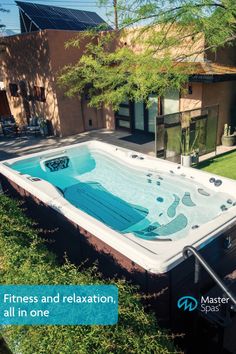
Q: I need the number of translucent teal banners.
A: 1